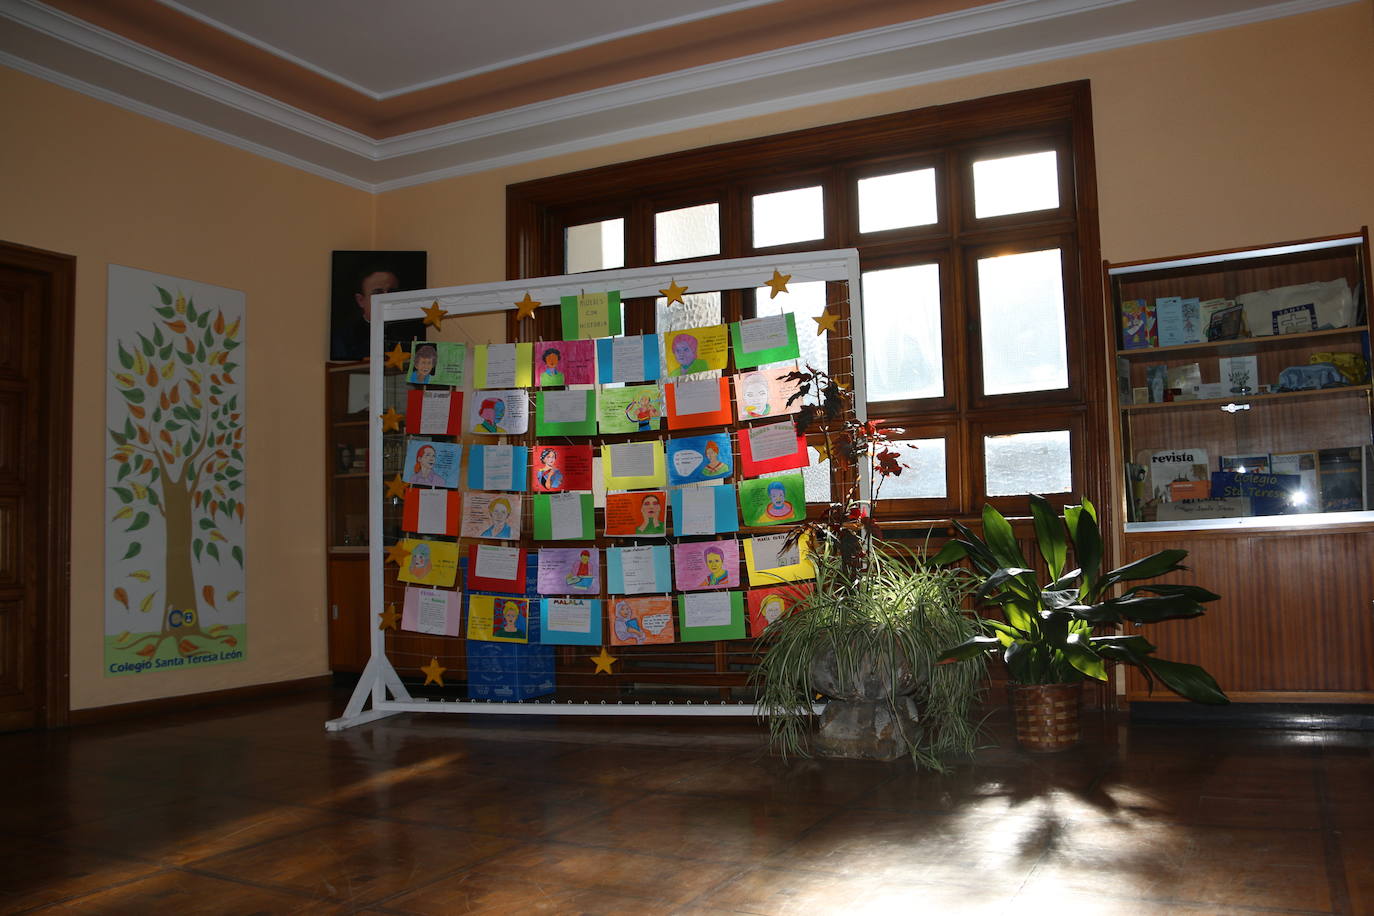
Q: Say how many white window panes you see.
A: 15